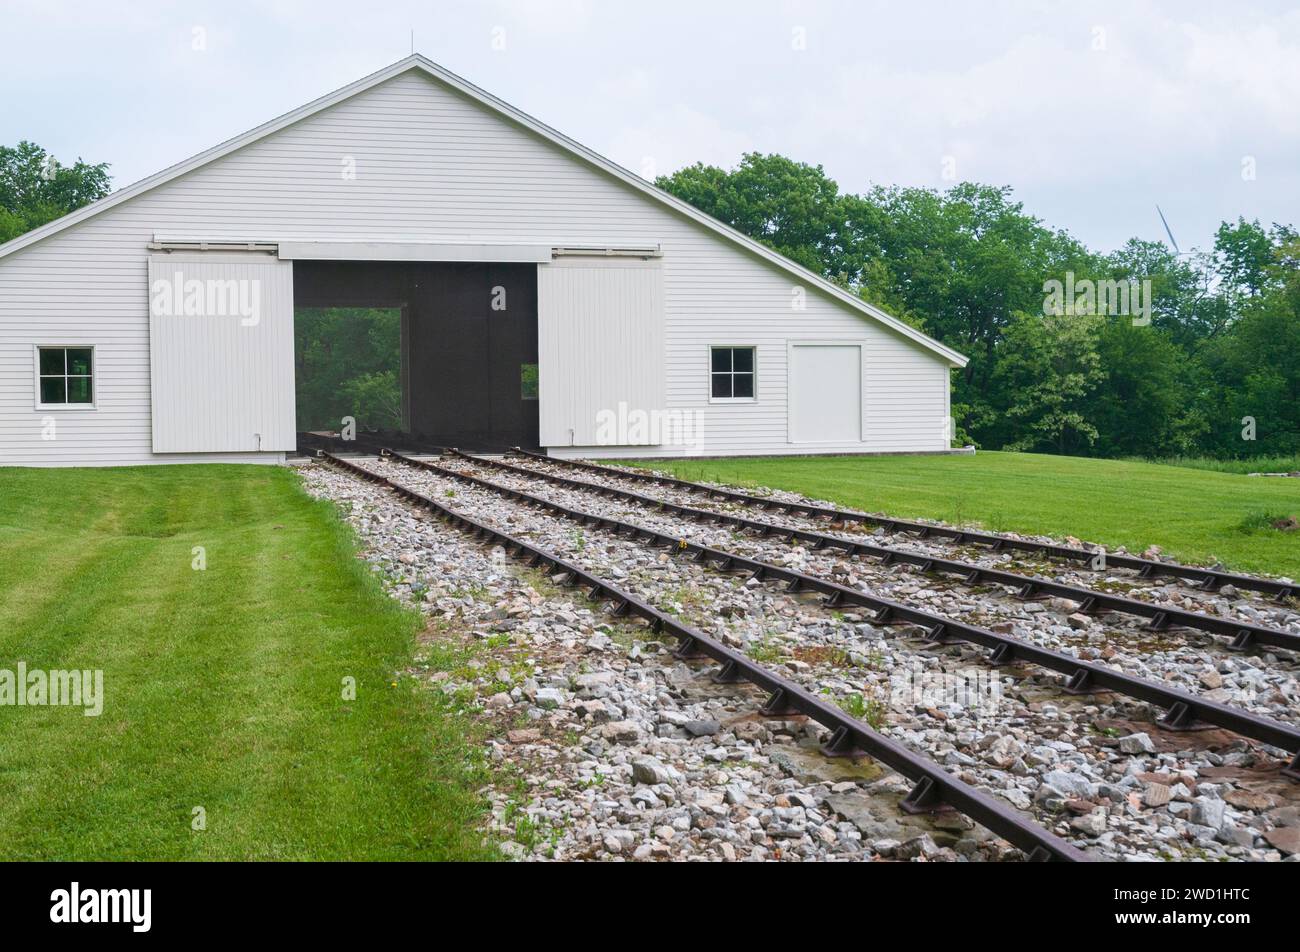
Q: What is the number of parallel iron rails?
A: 4